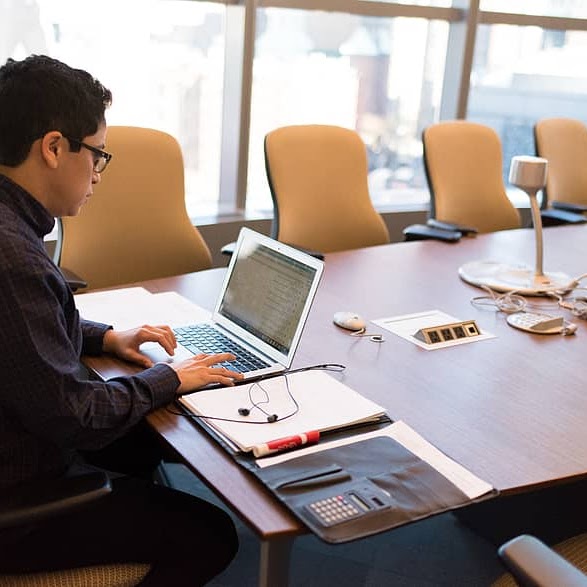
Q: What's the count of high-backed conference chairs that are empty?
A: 4